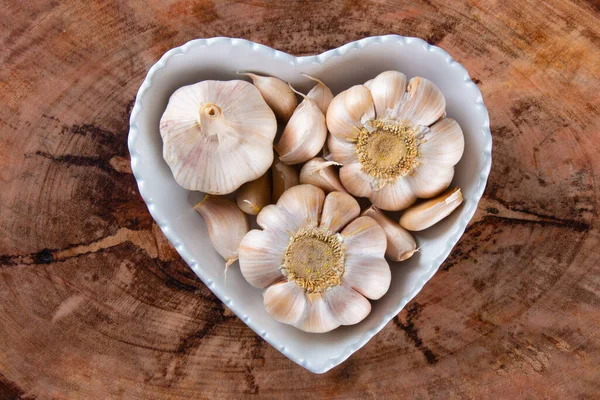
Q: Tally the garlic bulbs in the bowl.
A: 3